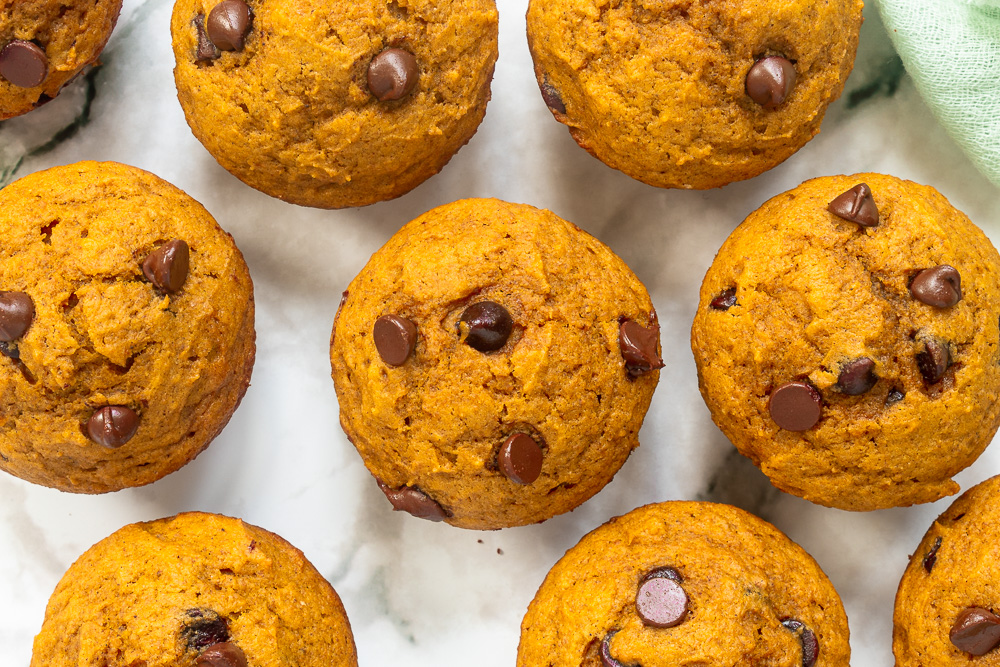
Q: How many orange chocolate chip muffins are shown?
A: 9